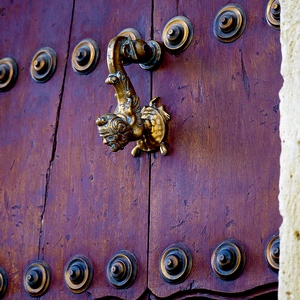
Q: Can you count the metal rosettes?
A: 14